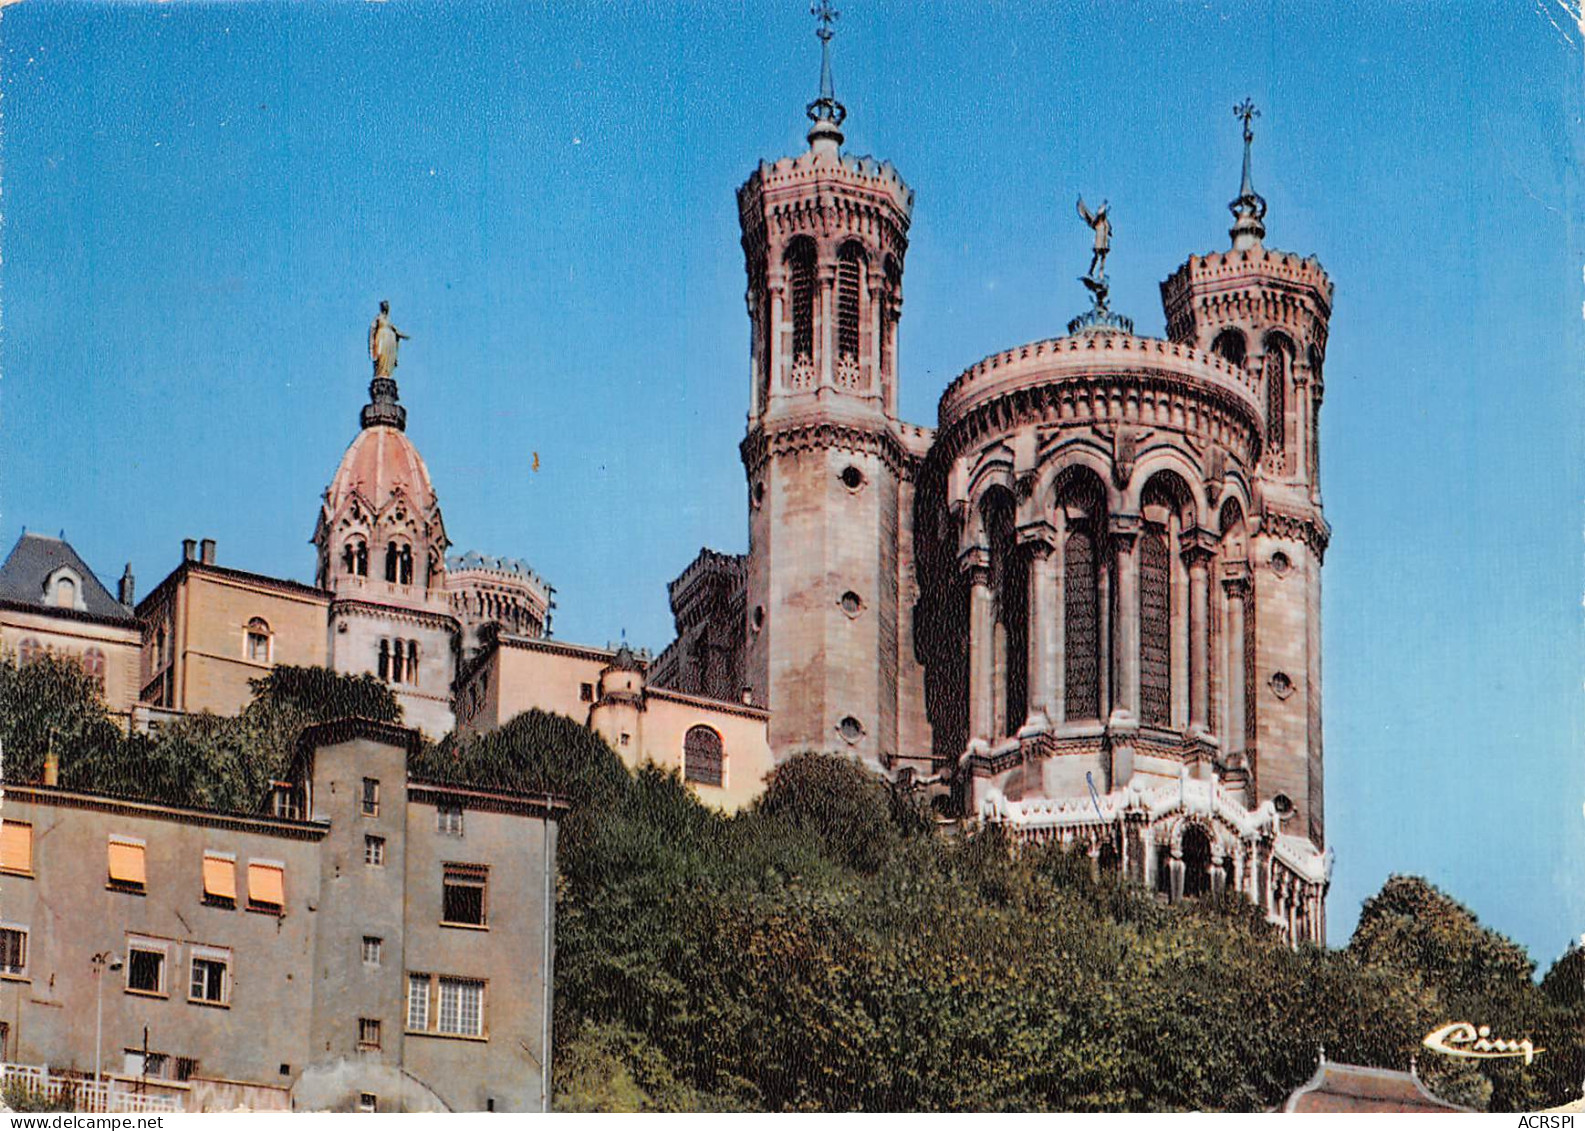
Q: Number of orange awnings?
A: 4